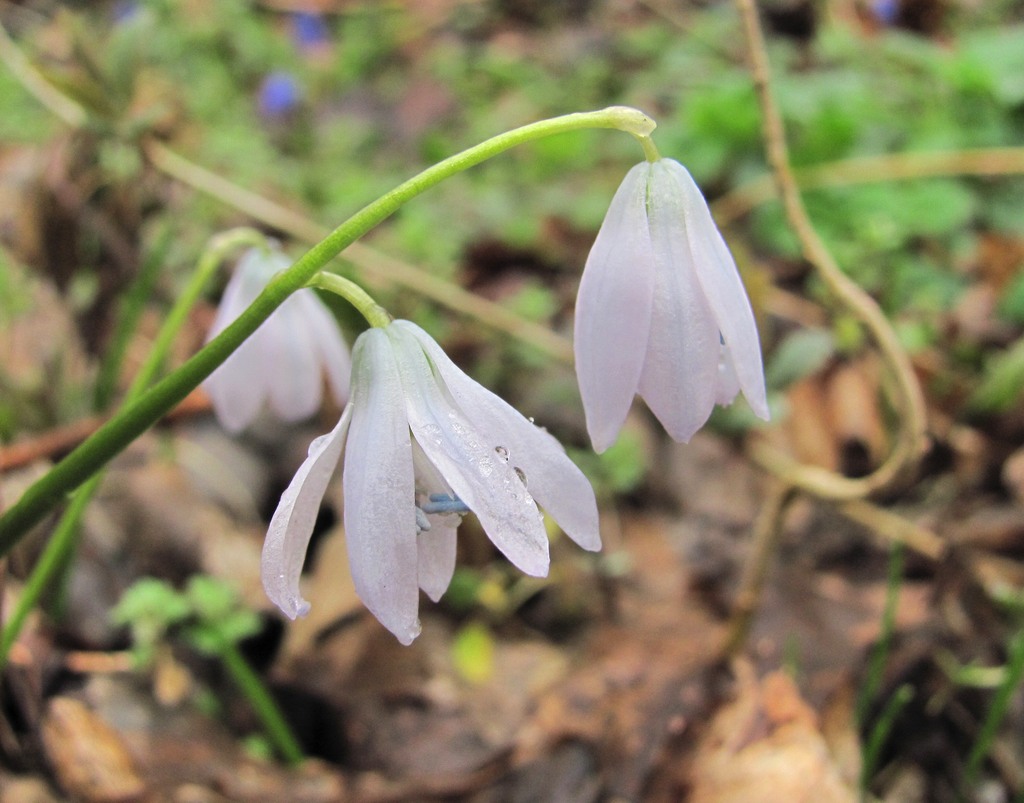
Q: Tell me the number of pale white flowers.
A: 3